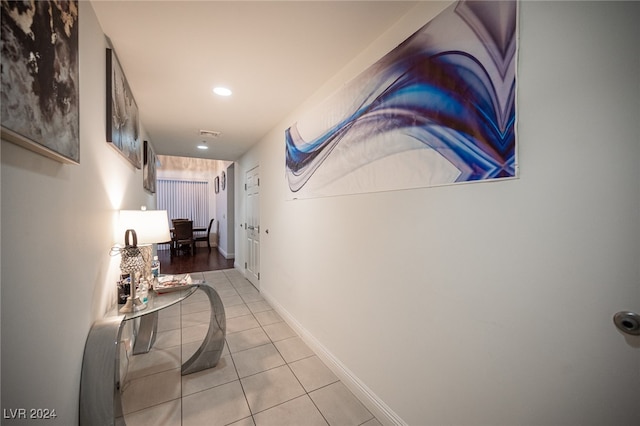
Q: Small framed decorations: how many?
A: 2